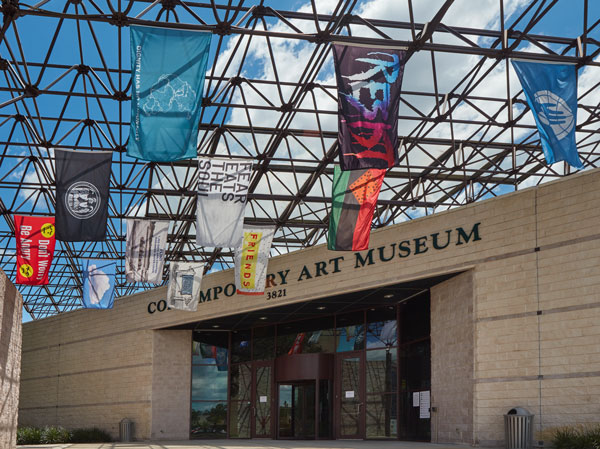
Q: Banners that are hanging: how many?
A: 11